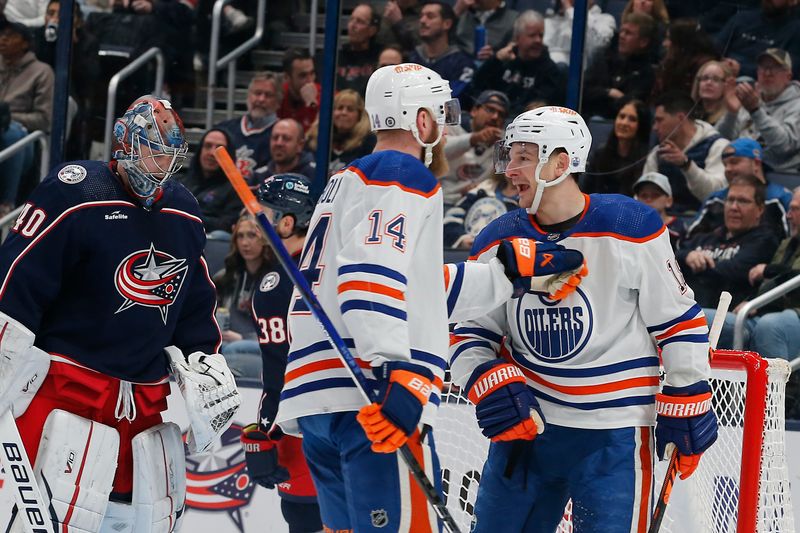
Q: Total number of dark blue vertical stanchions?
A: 3